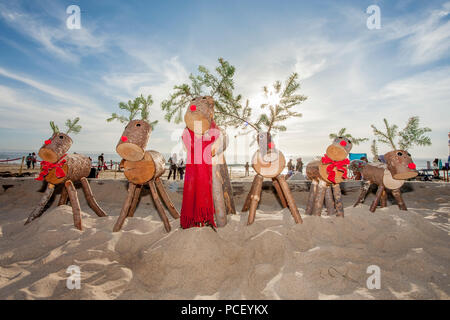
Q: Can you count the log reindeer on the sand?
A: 6